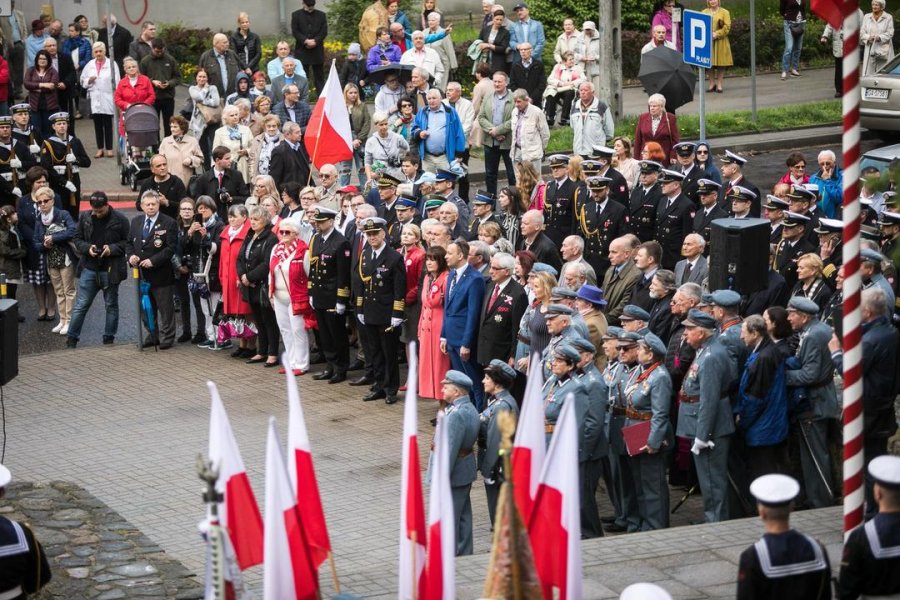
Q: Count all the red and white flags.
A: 8